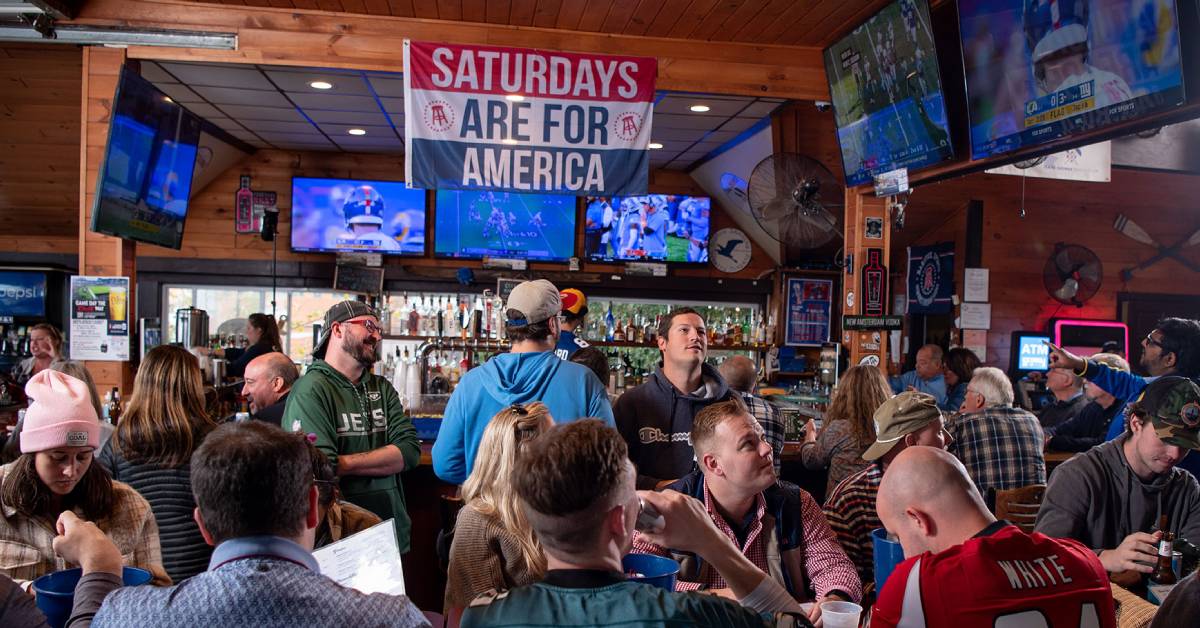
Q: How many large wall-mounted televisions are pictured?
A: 6